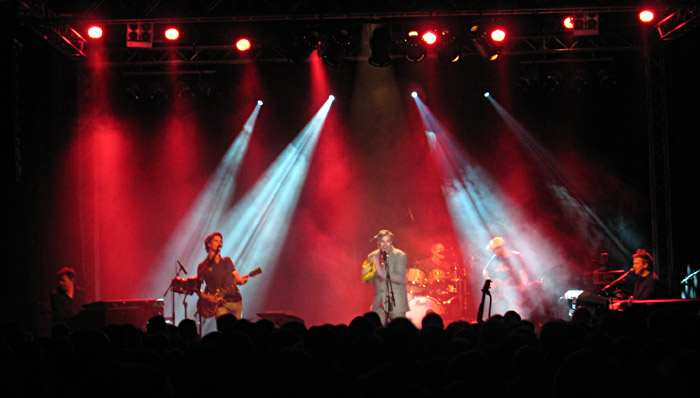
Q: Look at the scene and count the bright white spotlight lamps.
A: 4